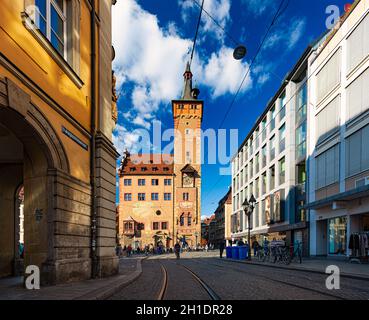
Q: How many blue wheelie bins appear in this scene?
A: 3